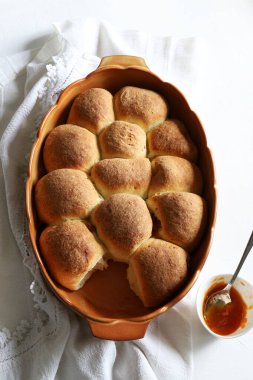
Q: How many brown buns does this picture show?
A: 12